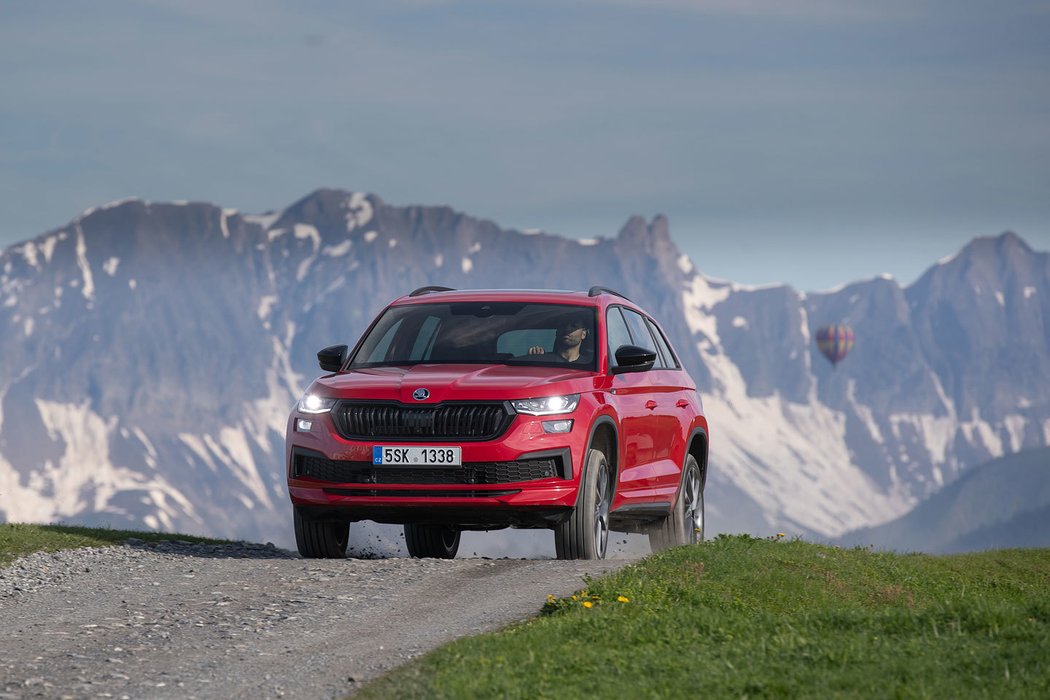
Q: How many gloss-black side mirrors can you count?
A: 2